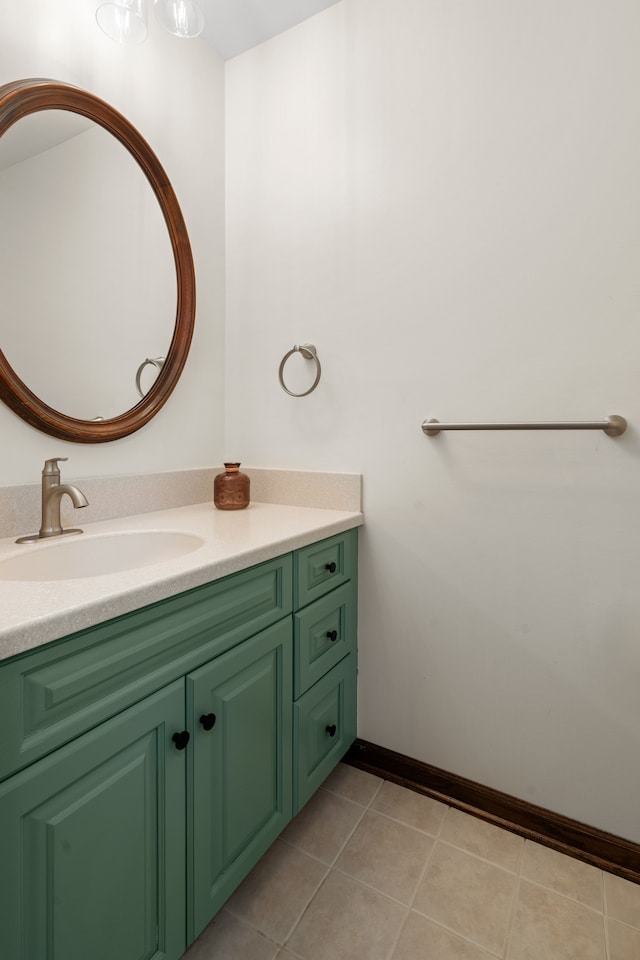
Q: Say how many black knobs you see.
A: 5